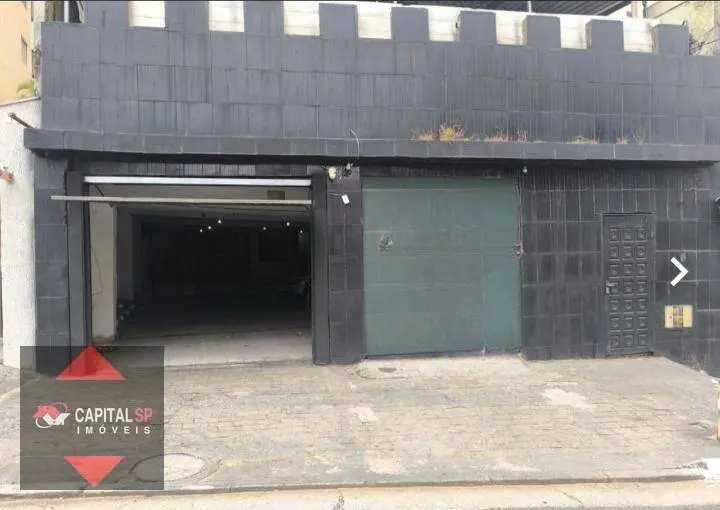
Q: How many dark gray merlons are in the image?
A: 9